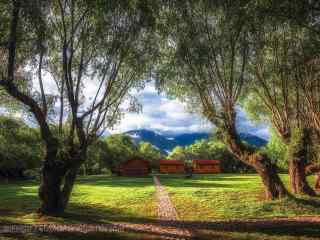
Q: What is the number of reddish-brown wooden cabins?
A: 3